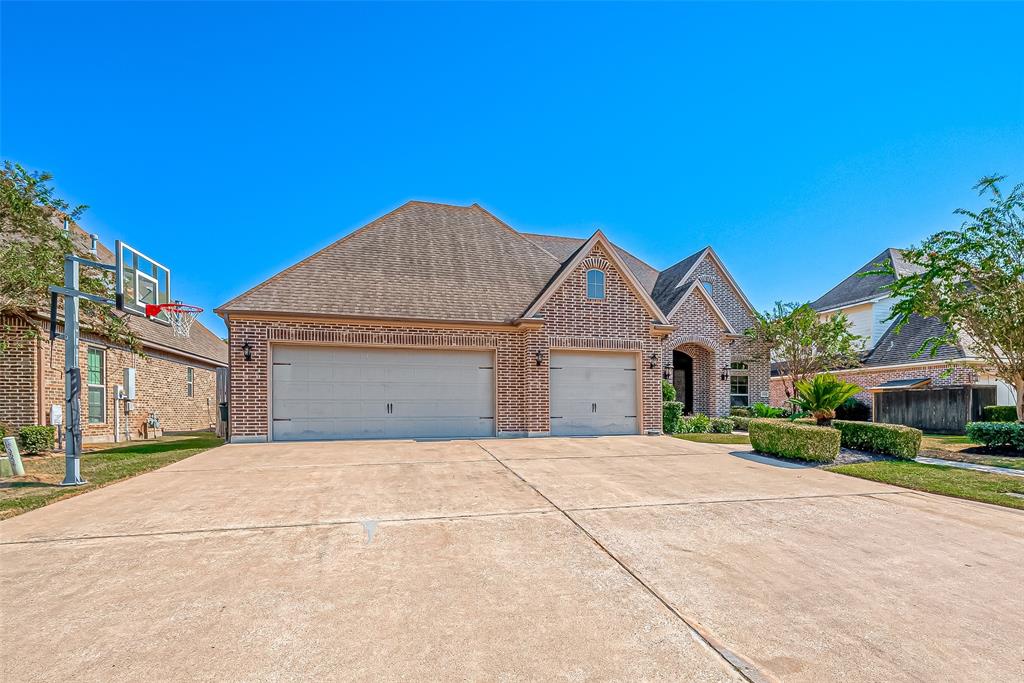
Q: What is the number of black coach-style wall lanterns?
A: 5